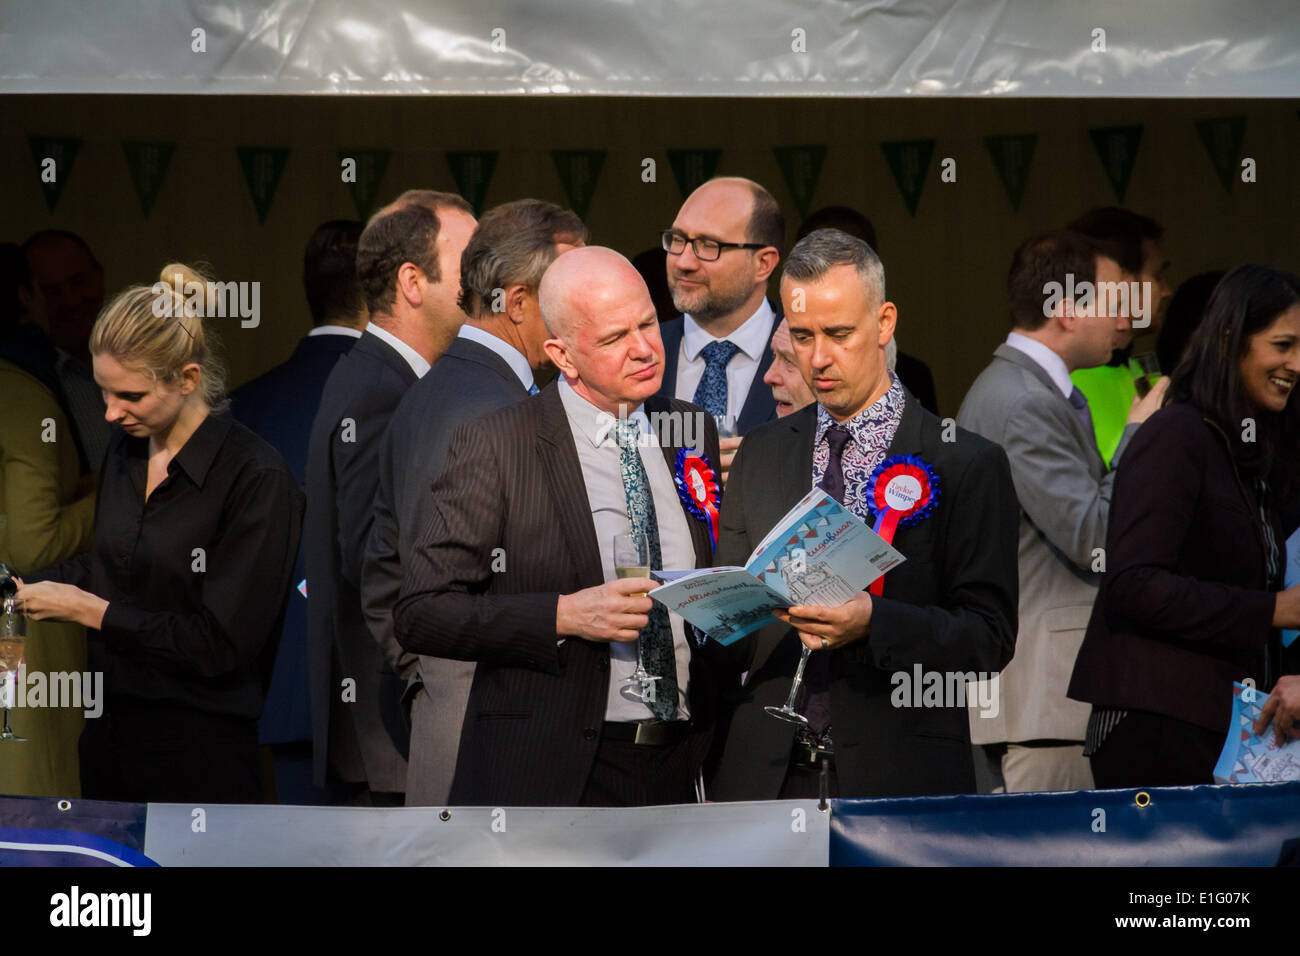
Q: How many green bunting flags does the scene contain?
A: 12